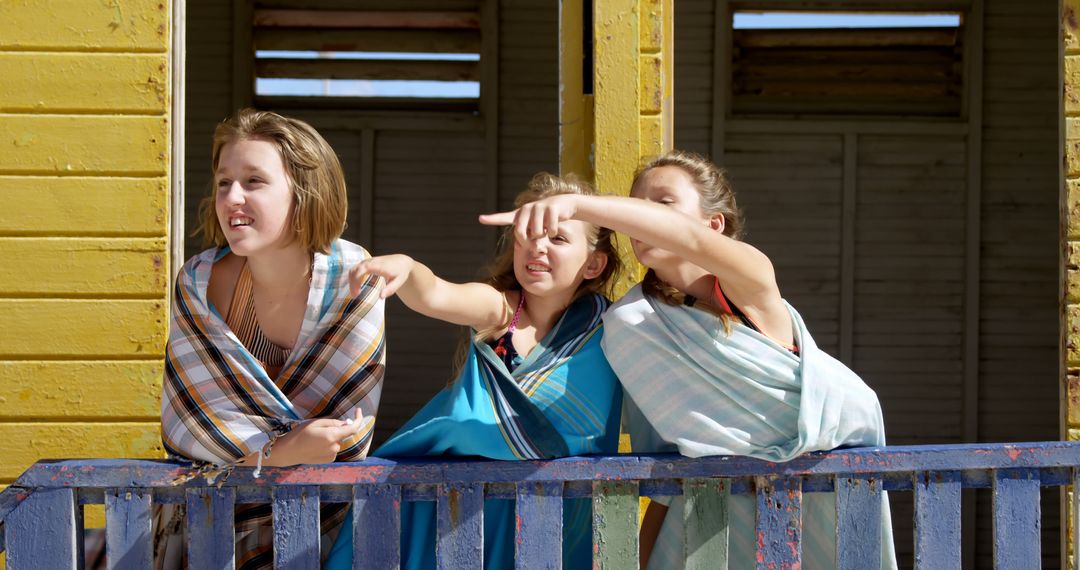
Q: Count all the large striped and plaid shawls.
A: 3